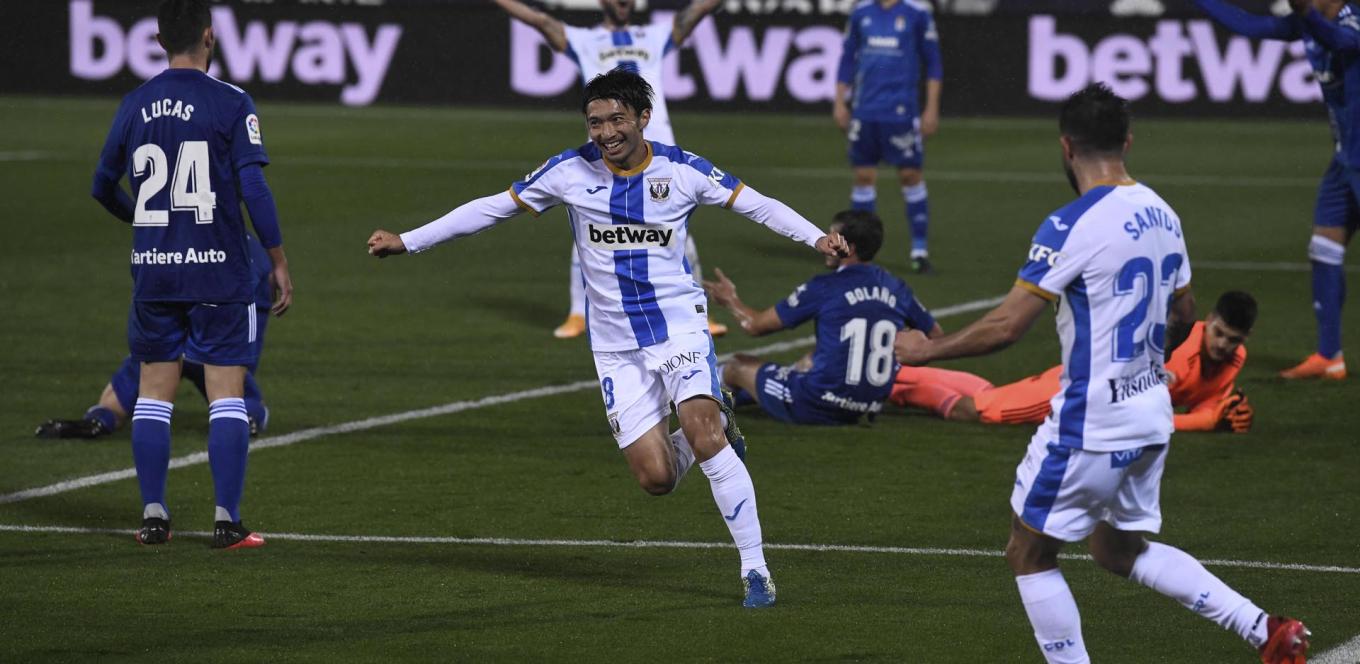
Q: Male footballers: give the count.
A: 9